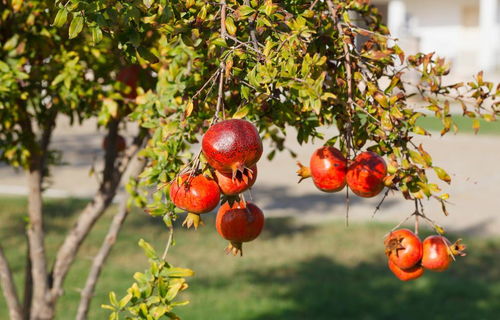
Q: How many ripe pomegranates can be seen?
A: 9